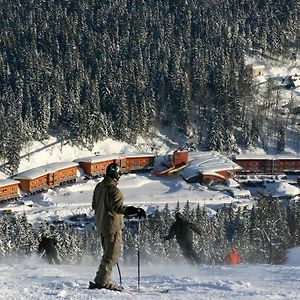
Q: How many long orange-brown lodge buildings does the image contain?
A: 4